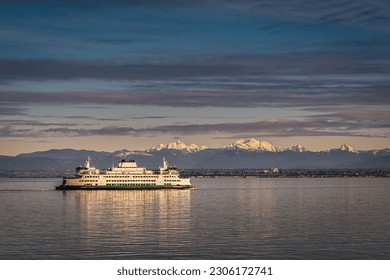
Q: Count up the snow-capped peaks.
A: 4